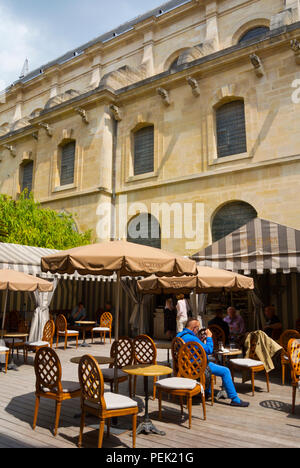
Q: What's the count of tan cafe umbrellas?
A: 3